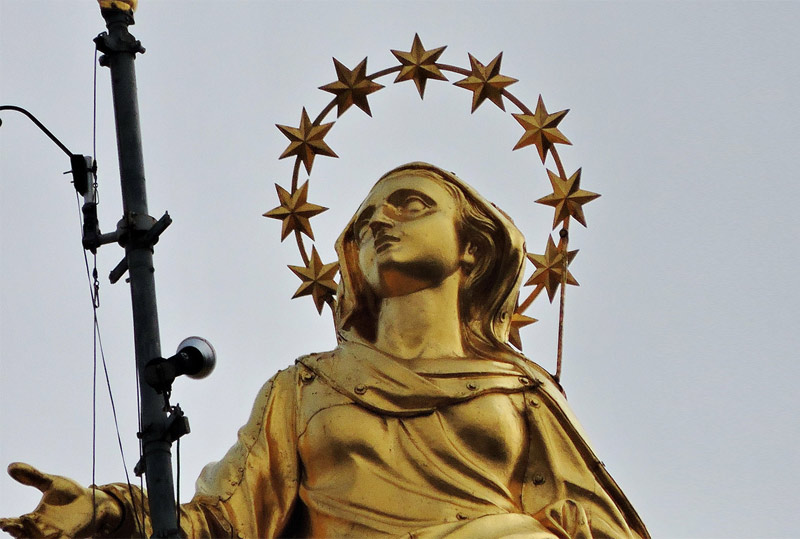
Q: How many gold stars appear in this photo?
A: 10